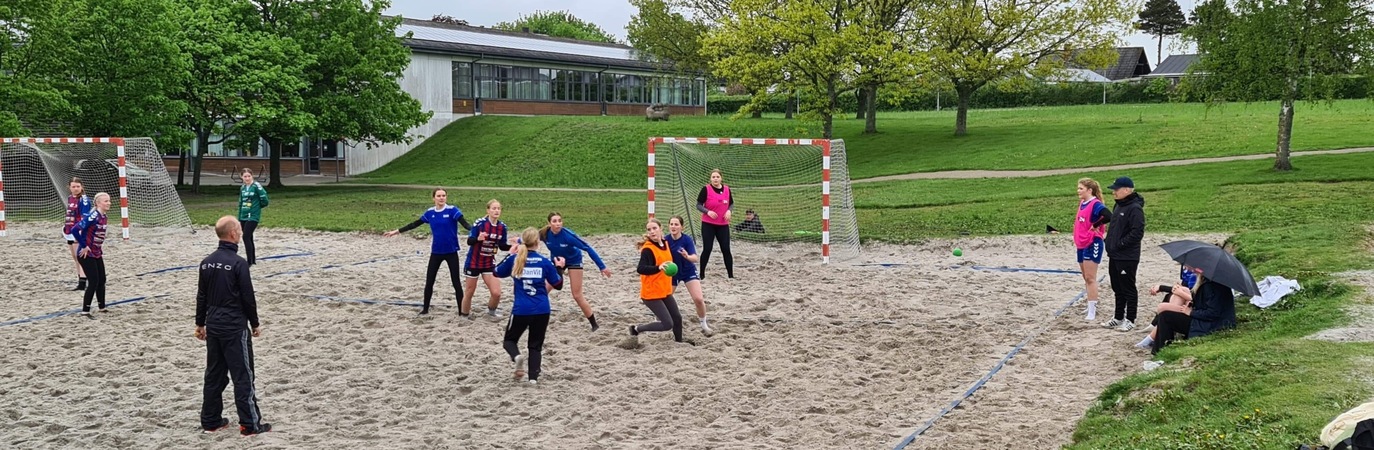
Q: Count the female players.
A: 11